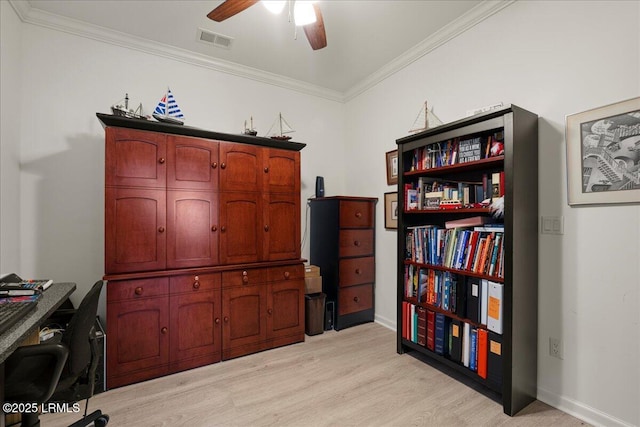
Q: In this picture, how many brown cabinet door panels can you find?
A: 12